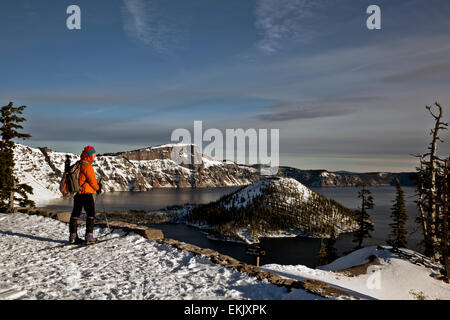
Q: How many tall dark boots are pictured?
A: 2